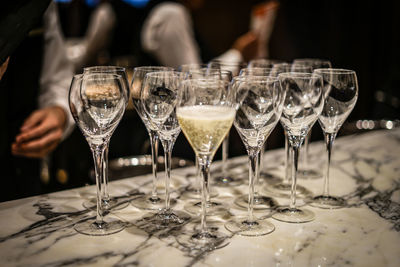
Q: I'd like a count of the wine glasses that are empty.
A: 14